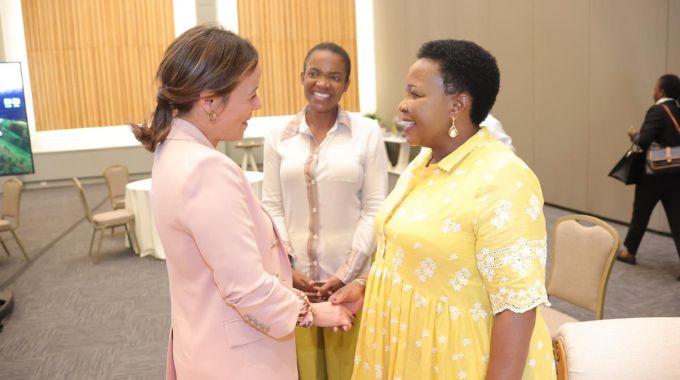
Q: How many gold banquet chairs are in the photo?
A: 4